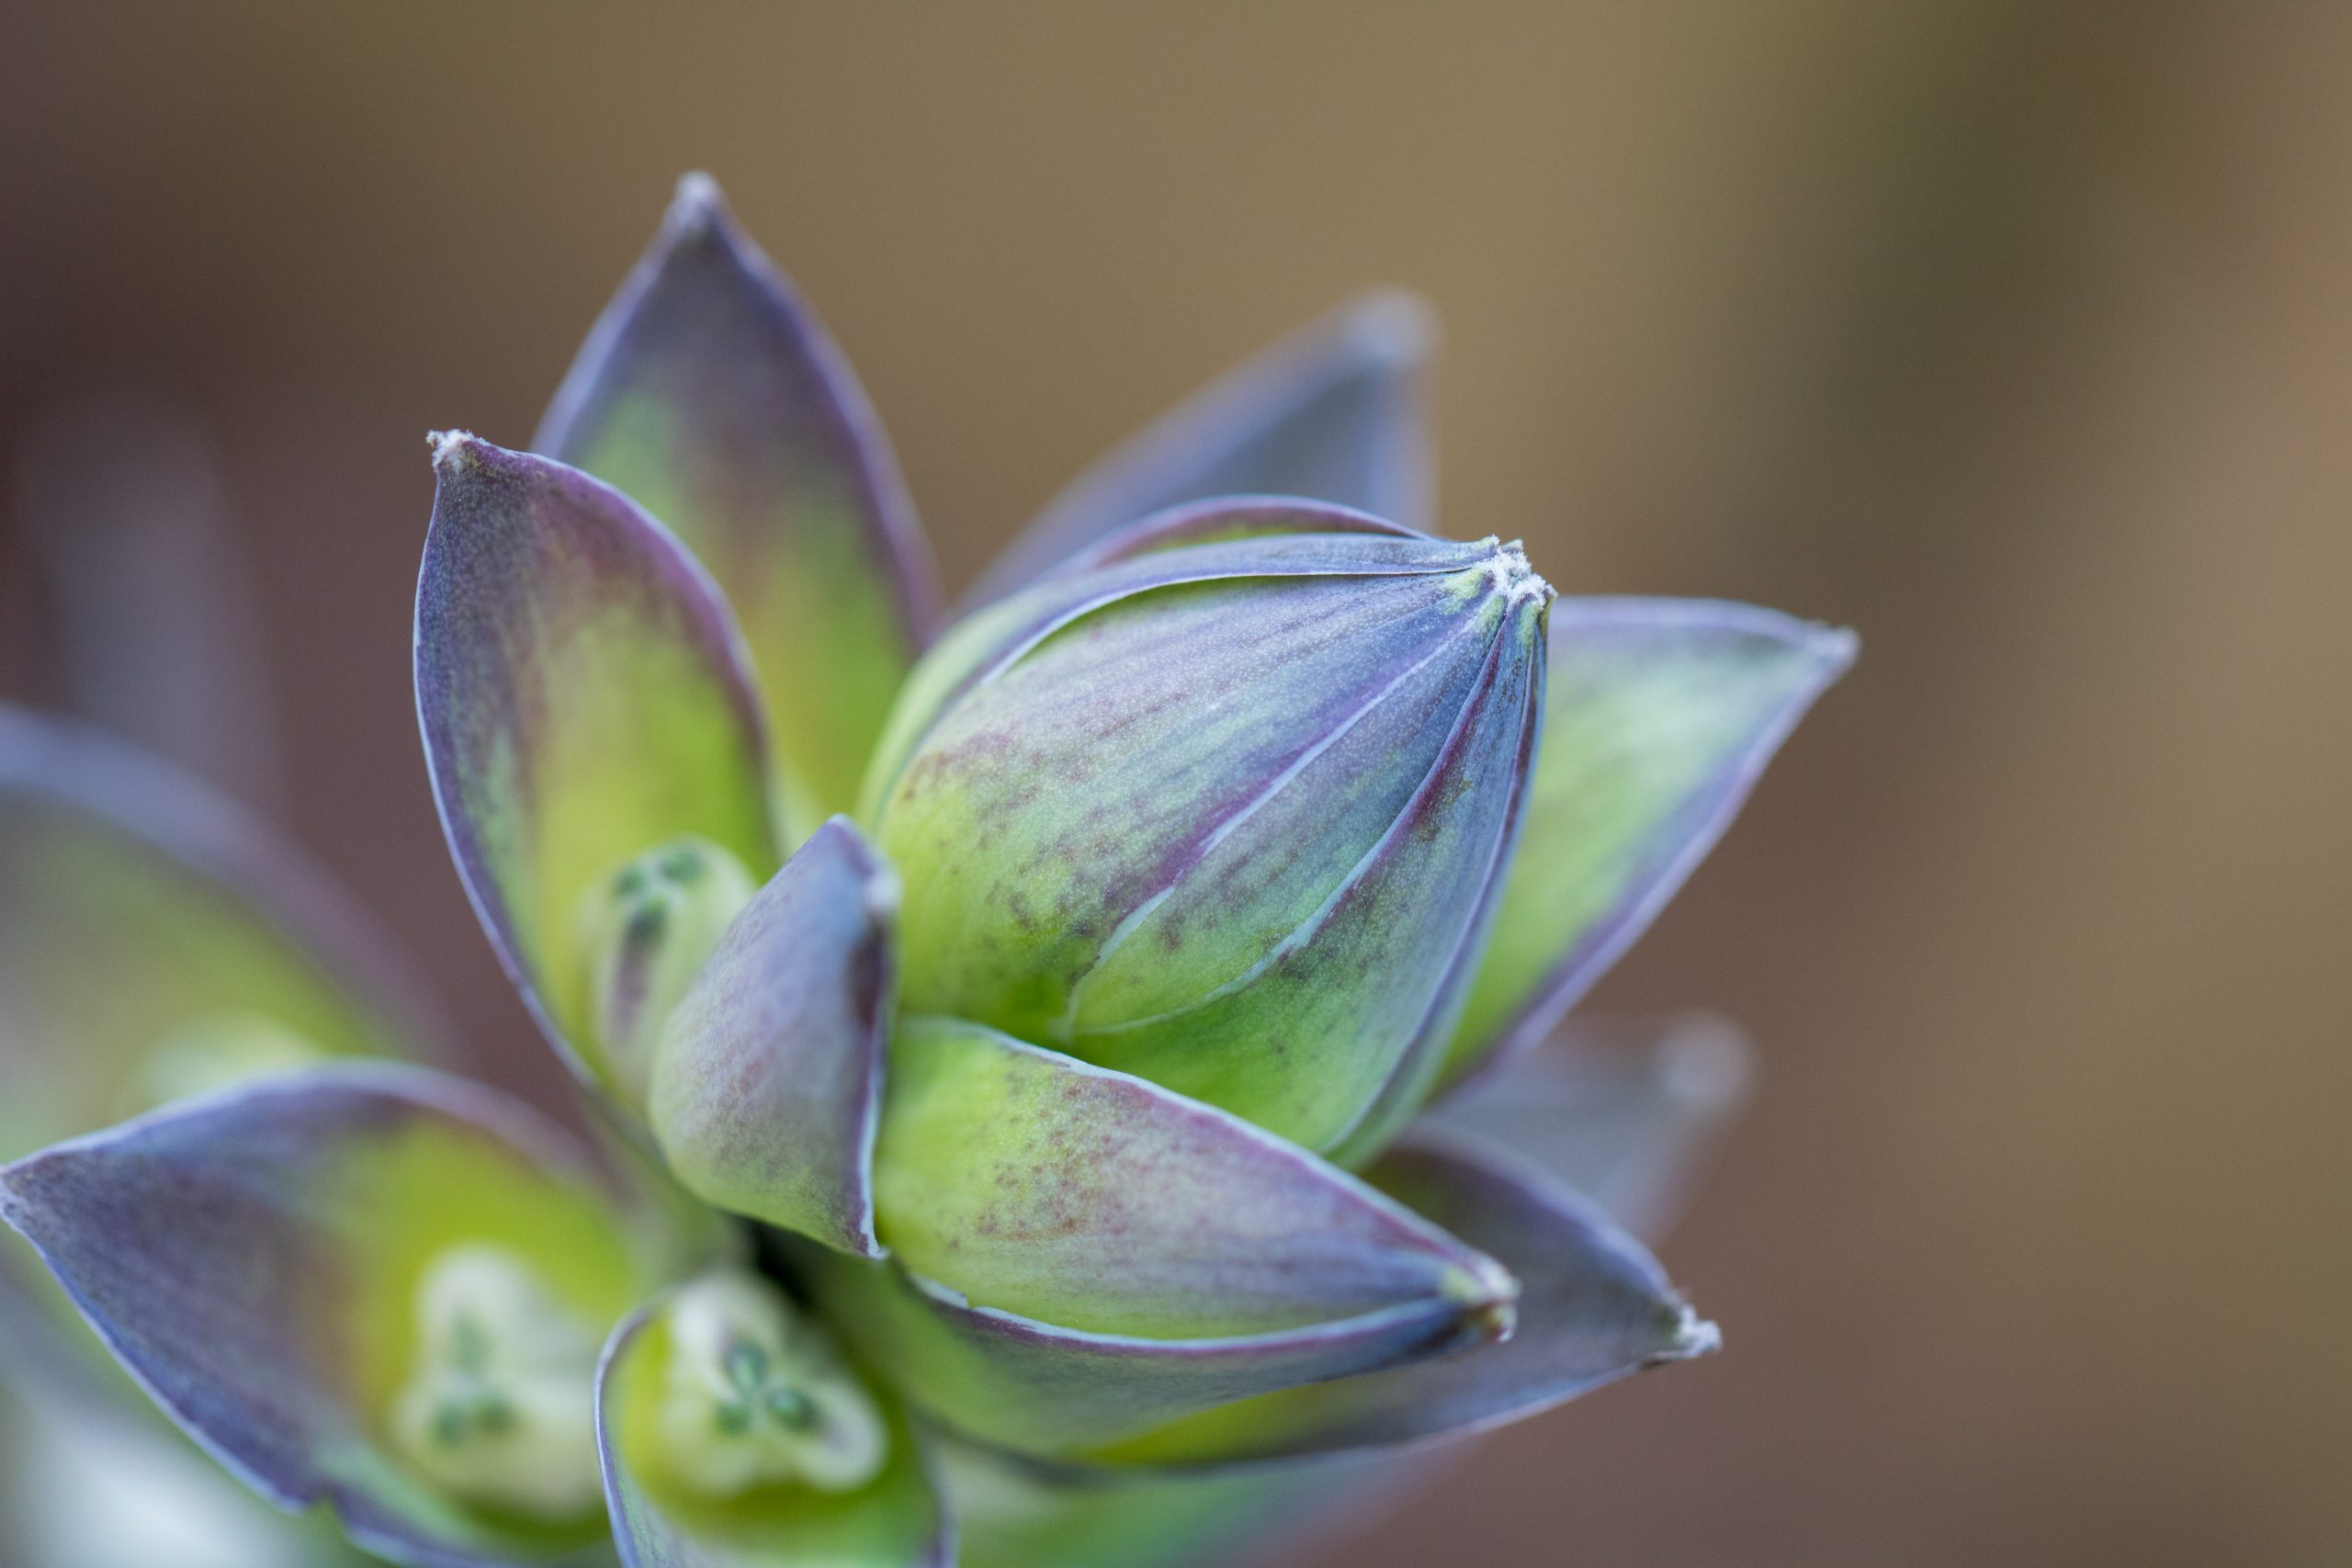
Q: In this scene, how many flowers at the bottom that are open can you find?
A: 2